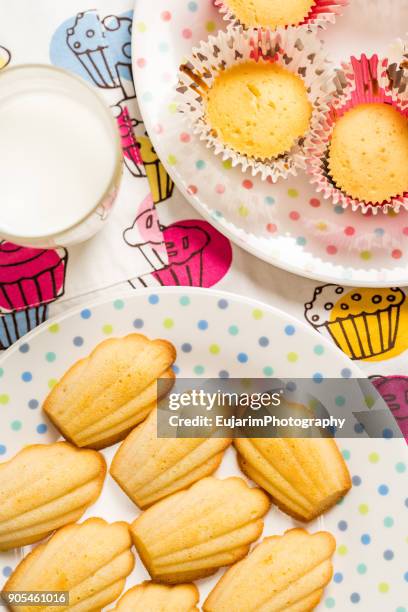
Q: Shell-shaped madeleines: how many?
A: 8